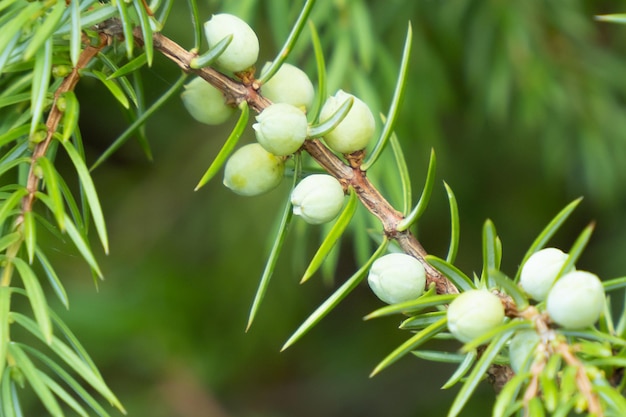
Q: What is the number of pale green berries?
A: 12